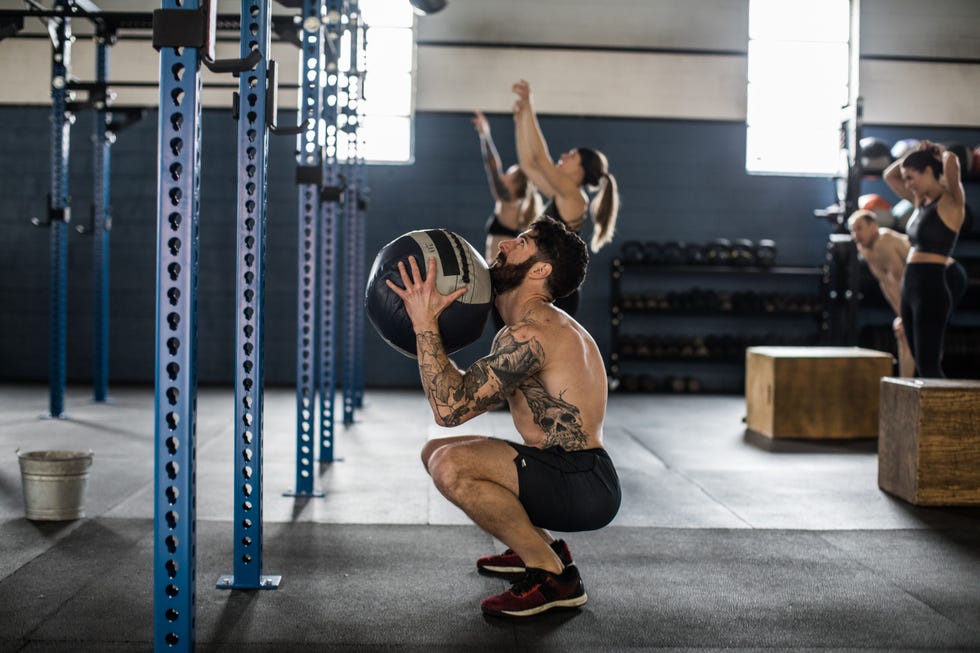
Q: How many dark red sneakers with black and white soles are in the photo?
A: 2